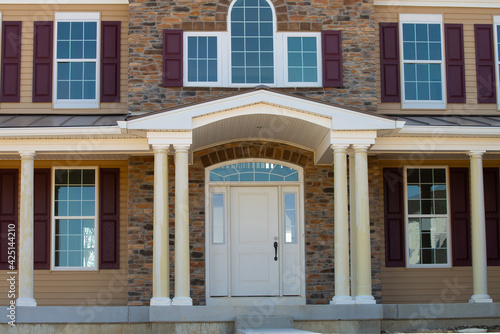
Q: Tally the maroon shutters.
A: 14